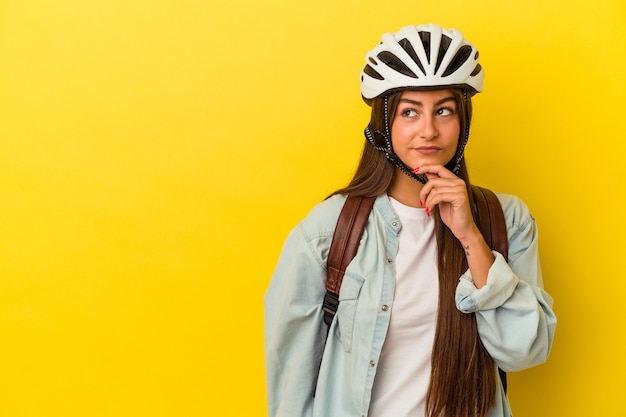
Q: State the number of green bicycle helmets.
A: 0